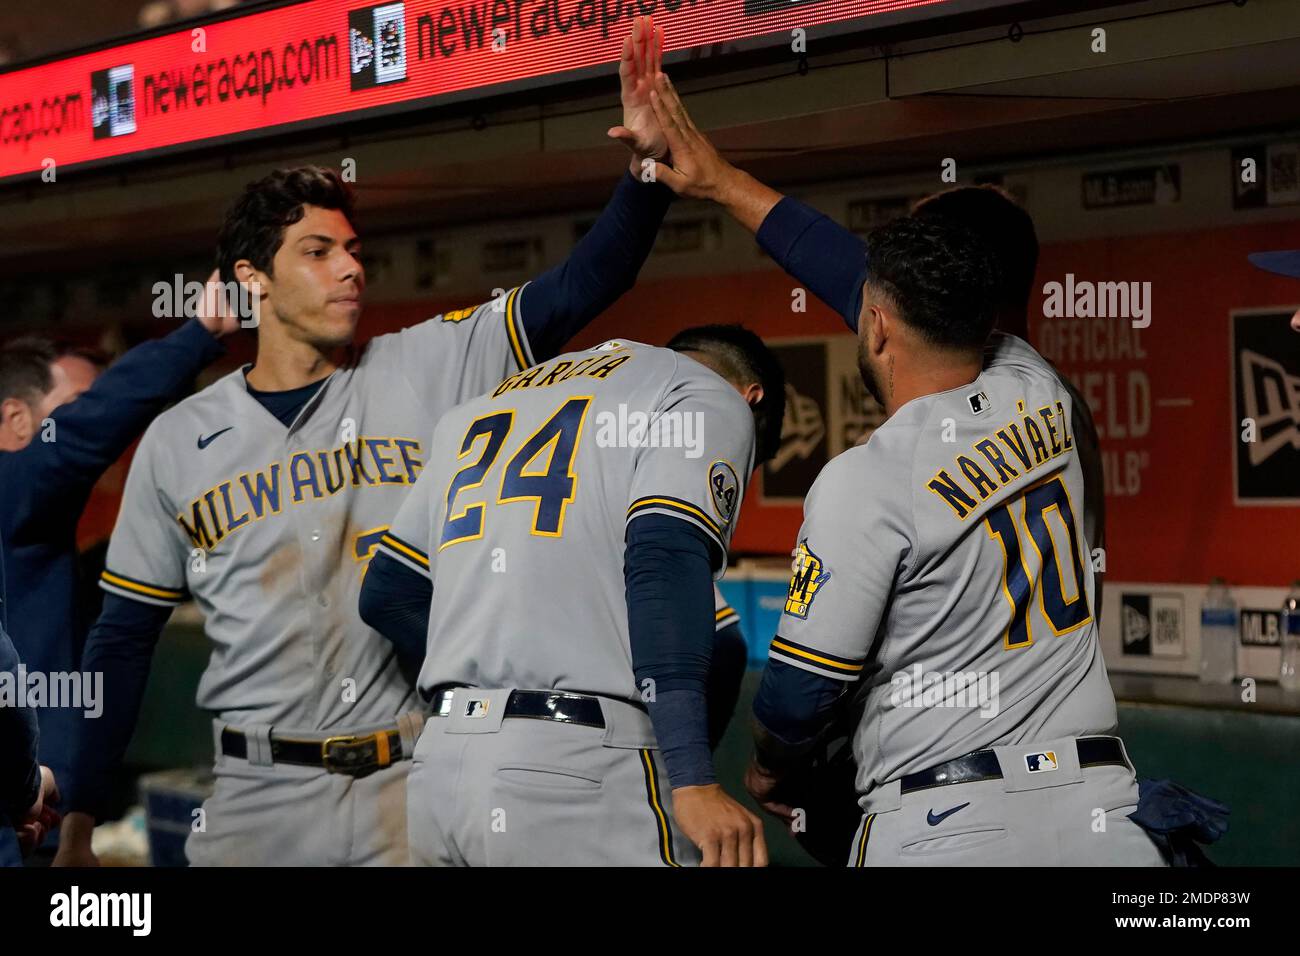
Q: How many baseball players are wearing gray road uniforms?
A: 3